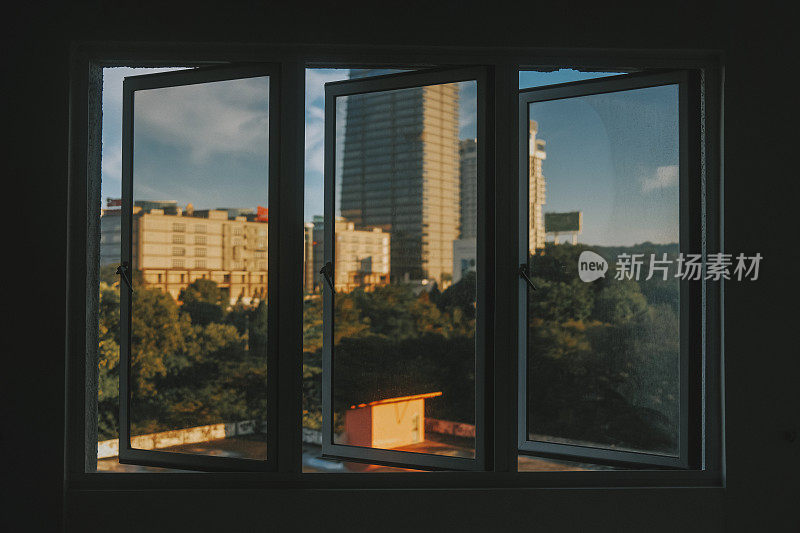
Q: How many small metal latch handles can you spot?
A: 3